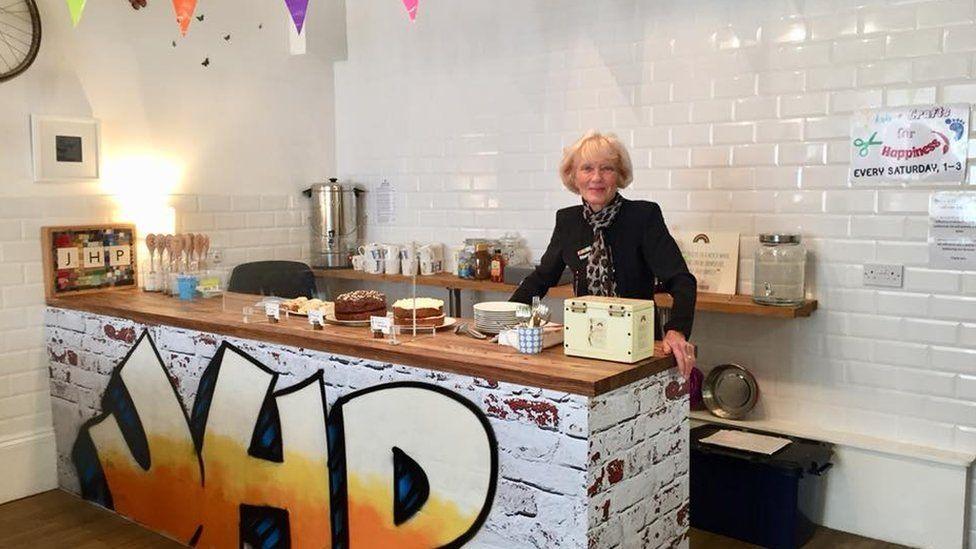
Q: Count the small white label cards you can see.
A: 3